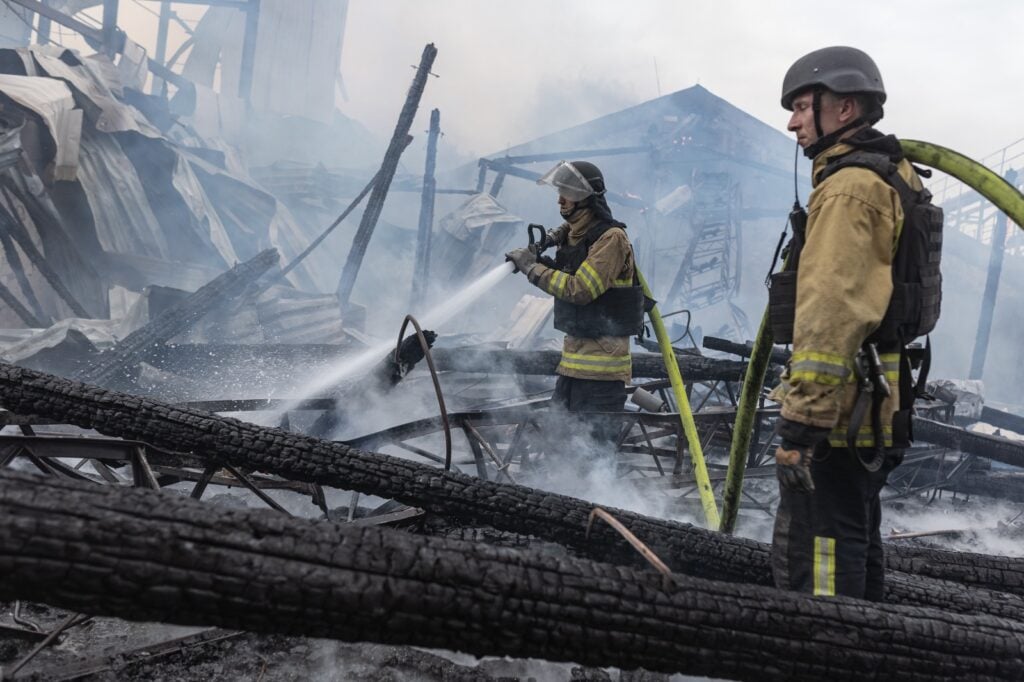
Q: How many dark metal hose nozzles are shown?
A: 1